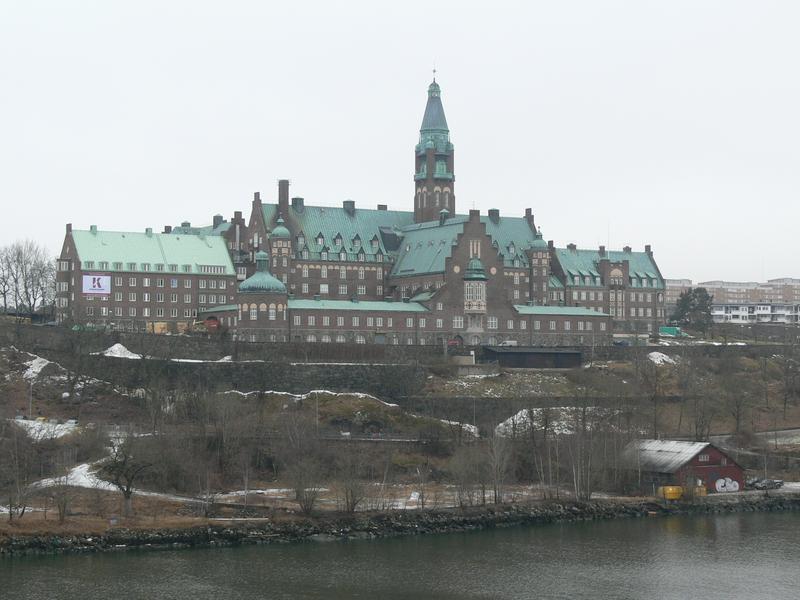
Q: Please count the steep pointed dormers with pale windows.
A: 12